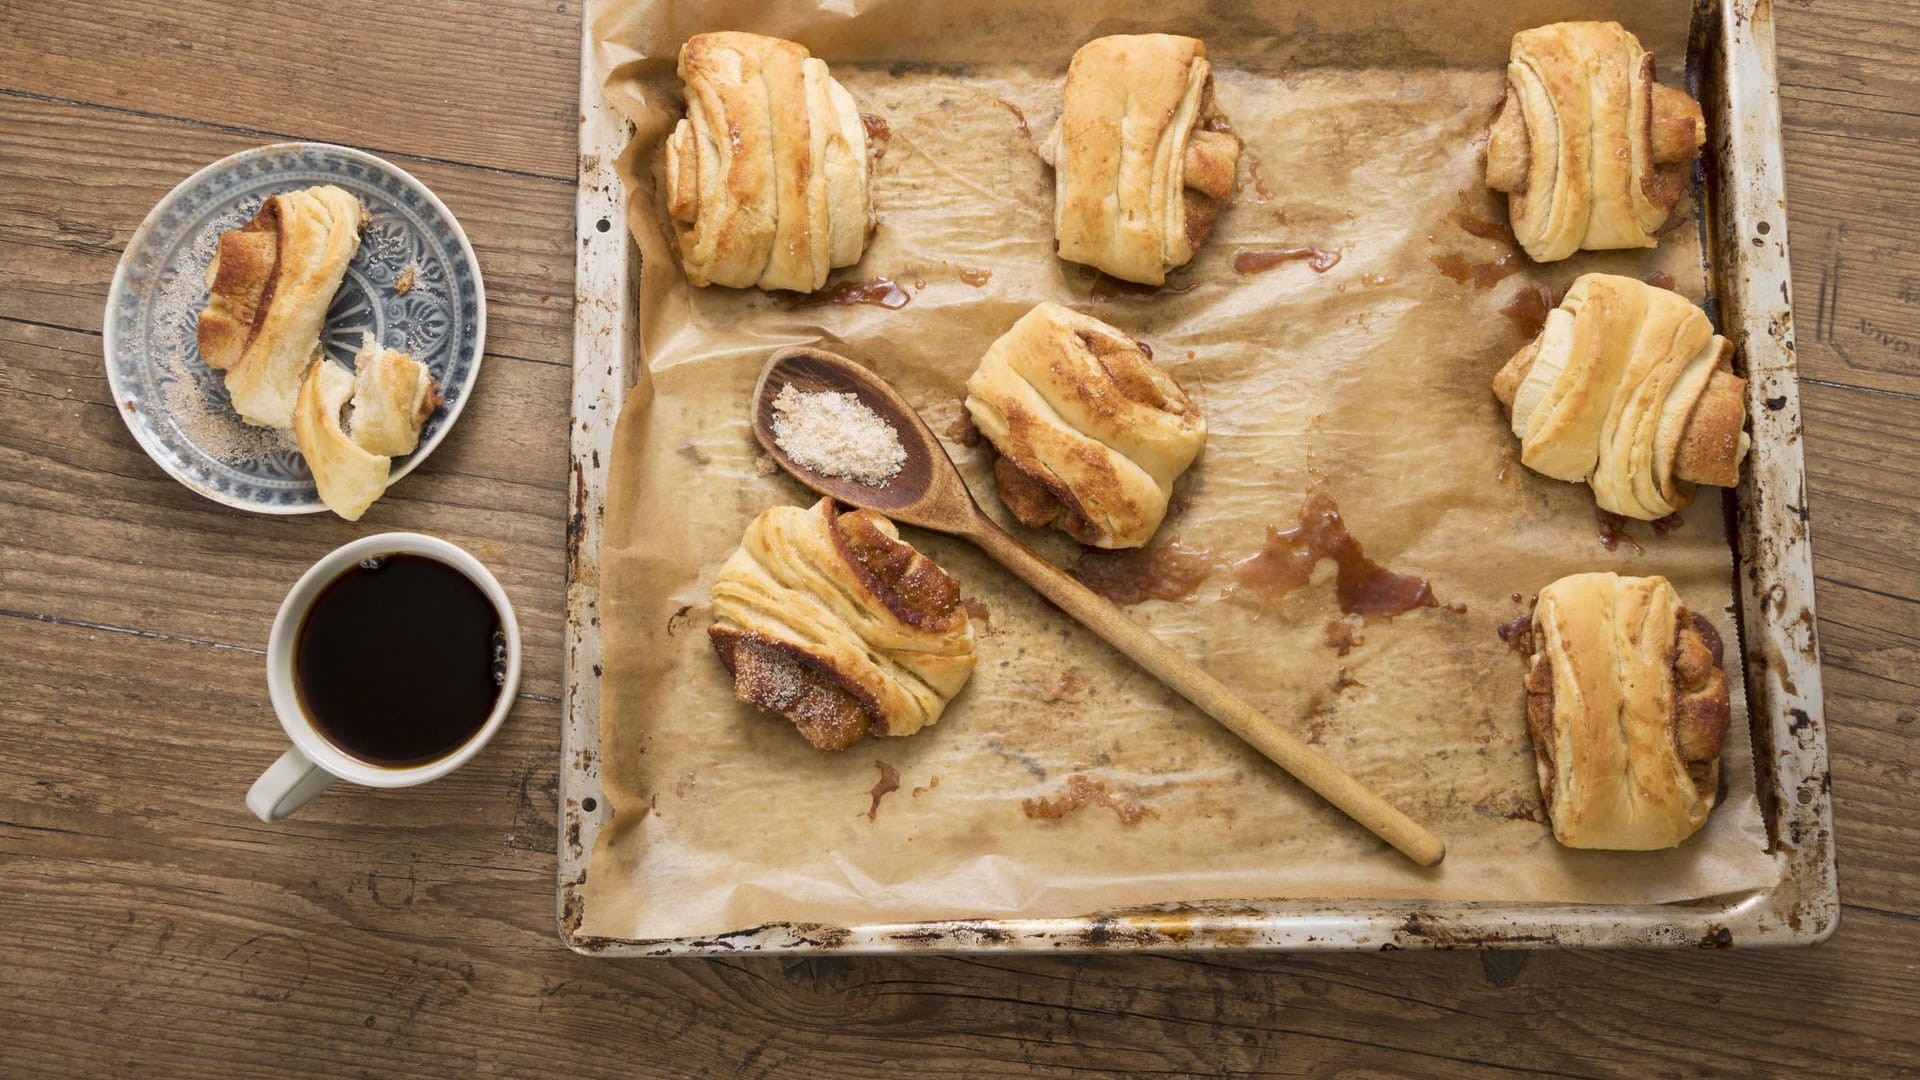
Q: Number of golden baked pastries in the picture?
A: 8